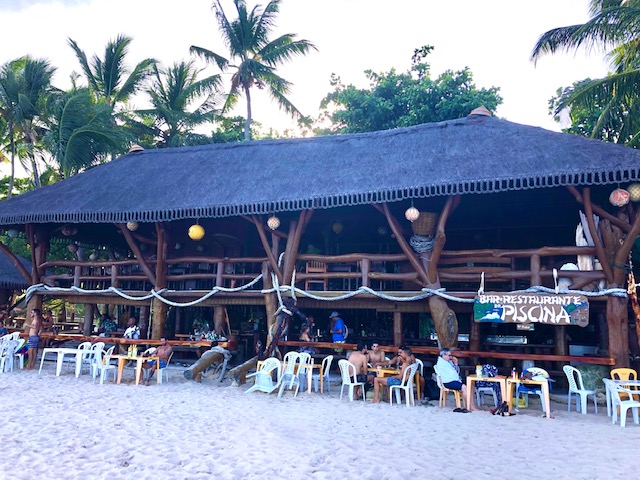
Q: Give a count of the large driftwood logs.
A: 2